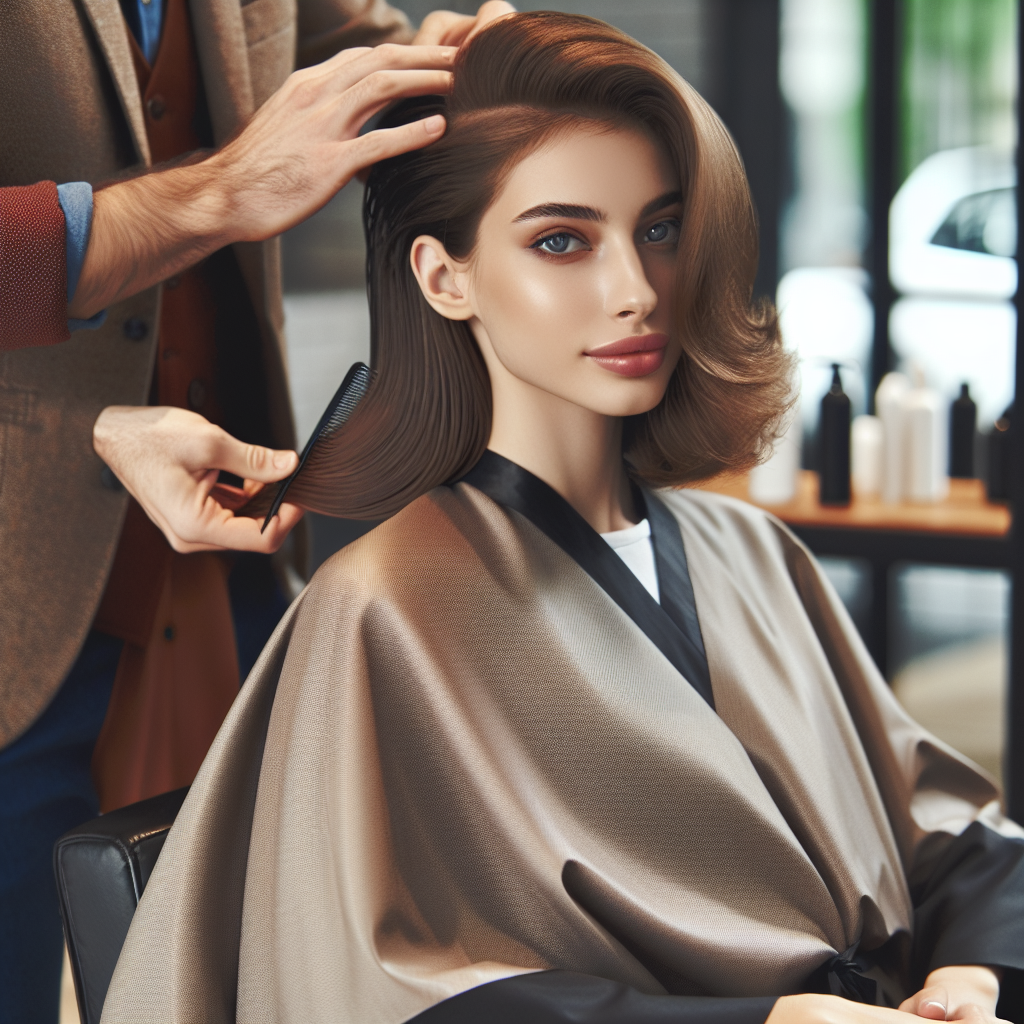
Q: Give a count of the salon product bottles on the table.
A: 7